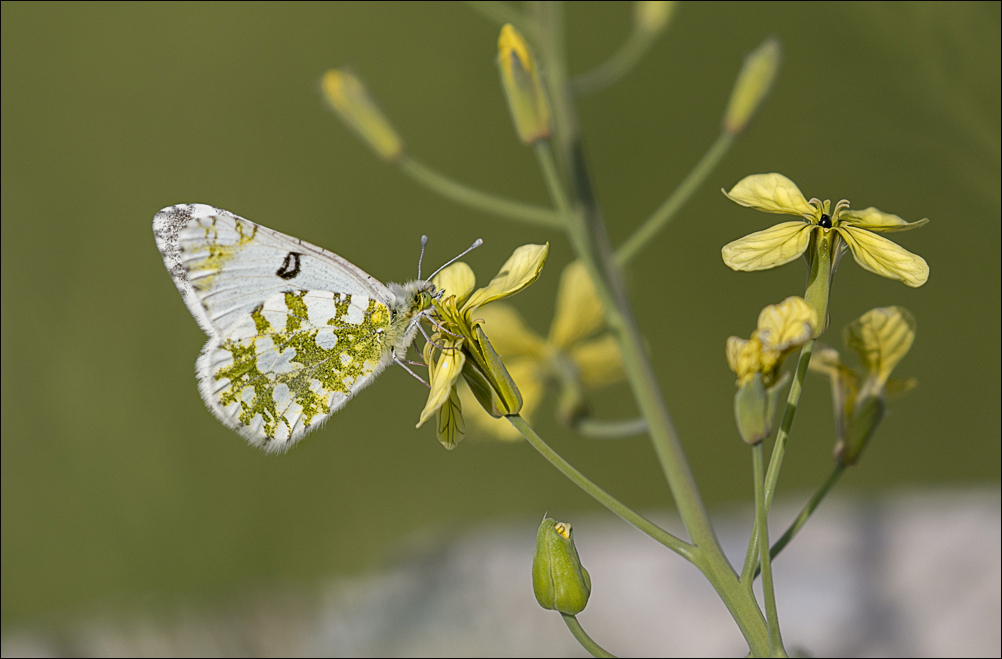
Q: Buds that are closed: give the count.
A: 5